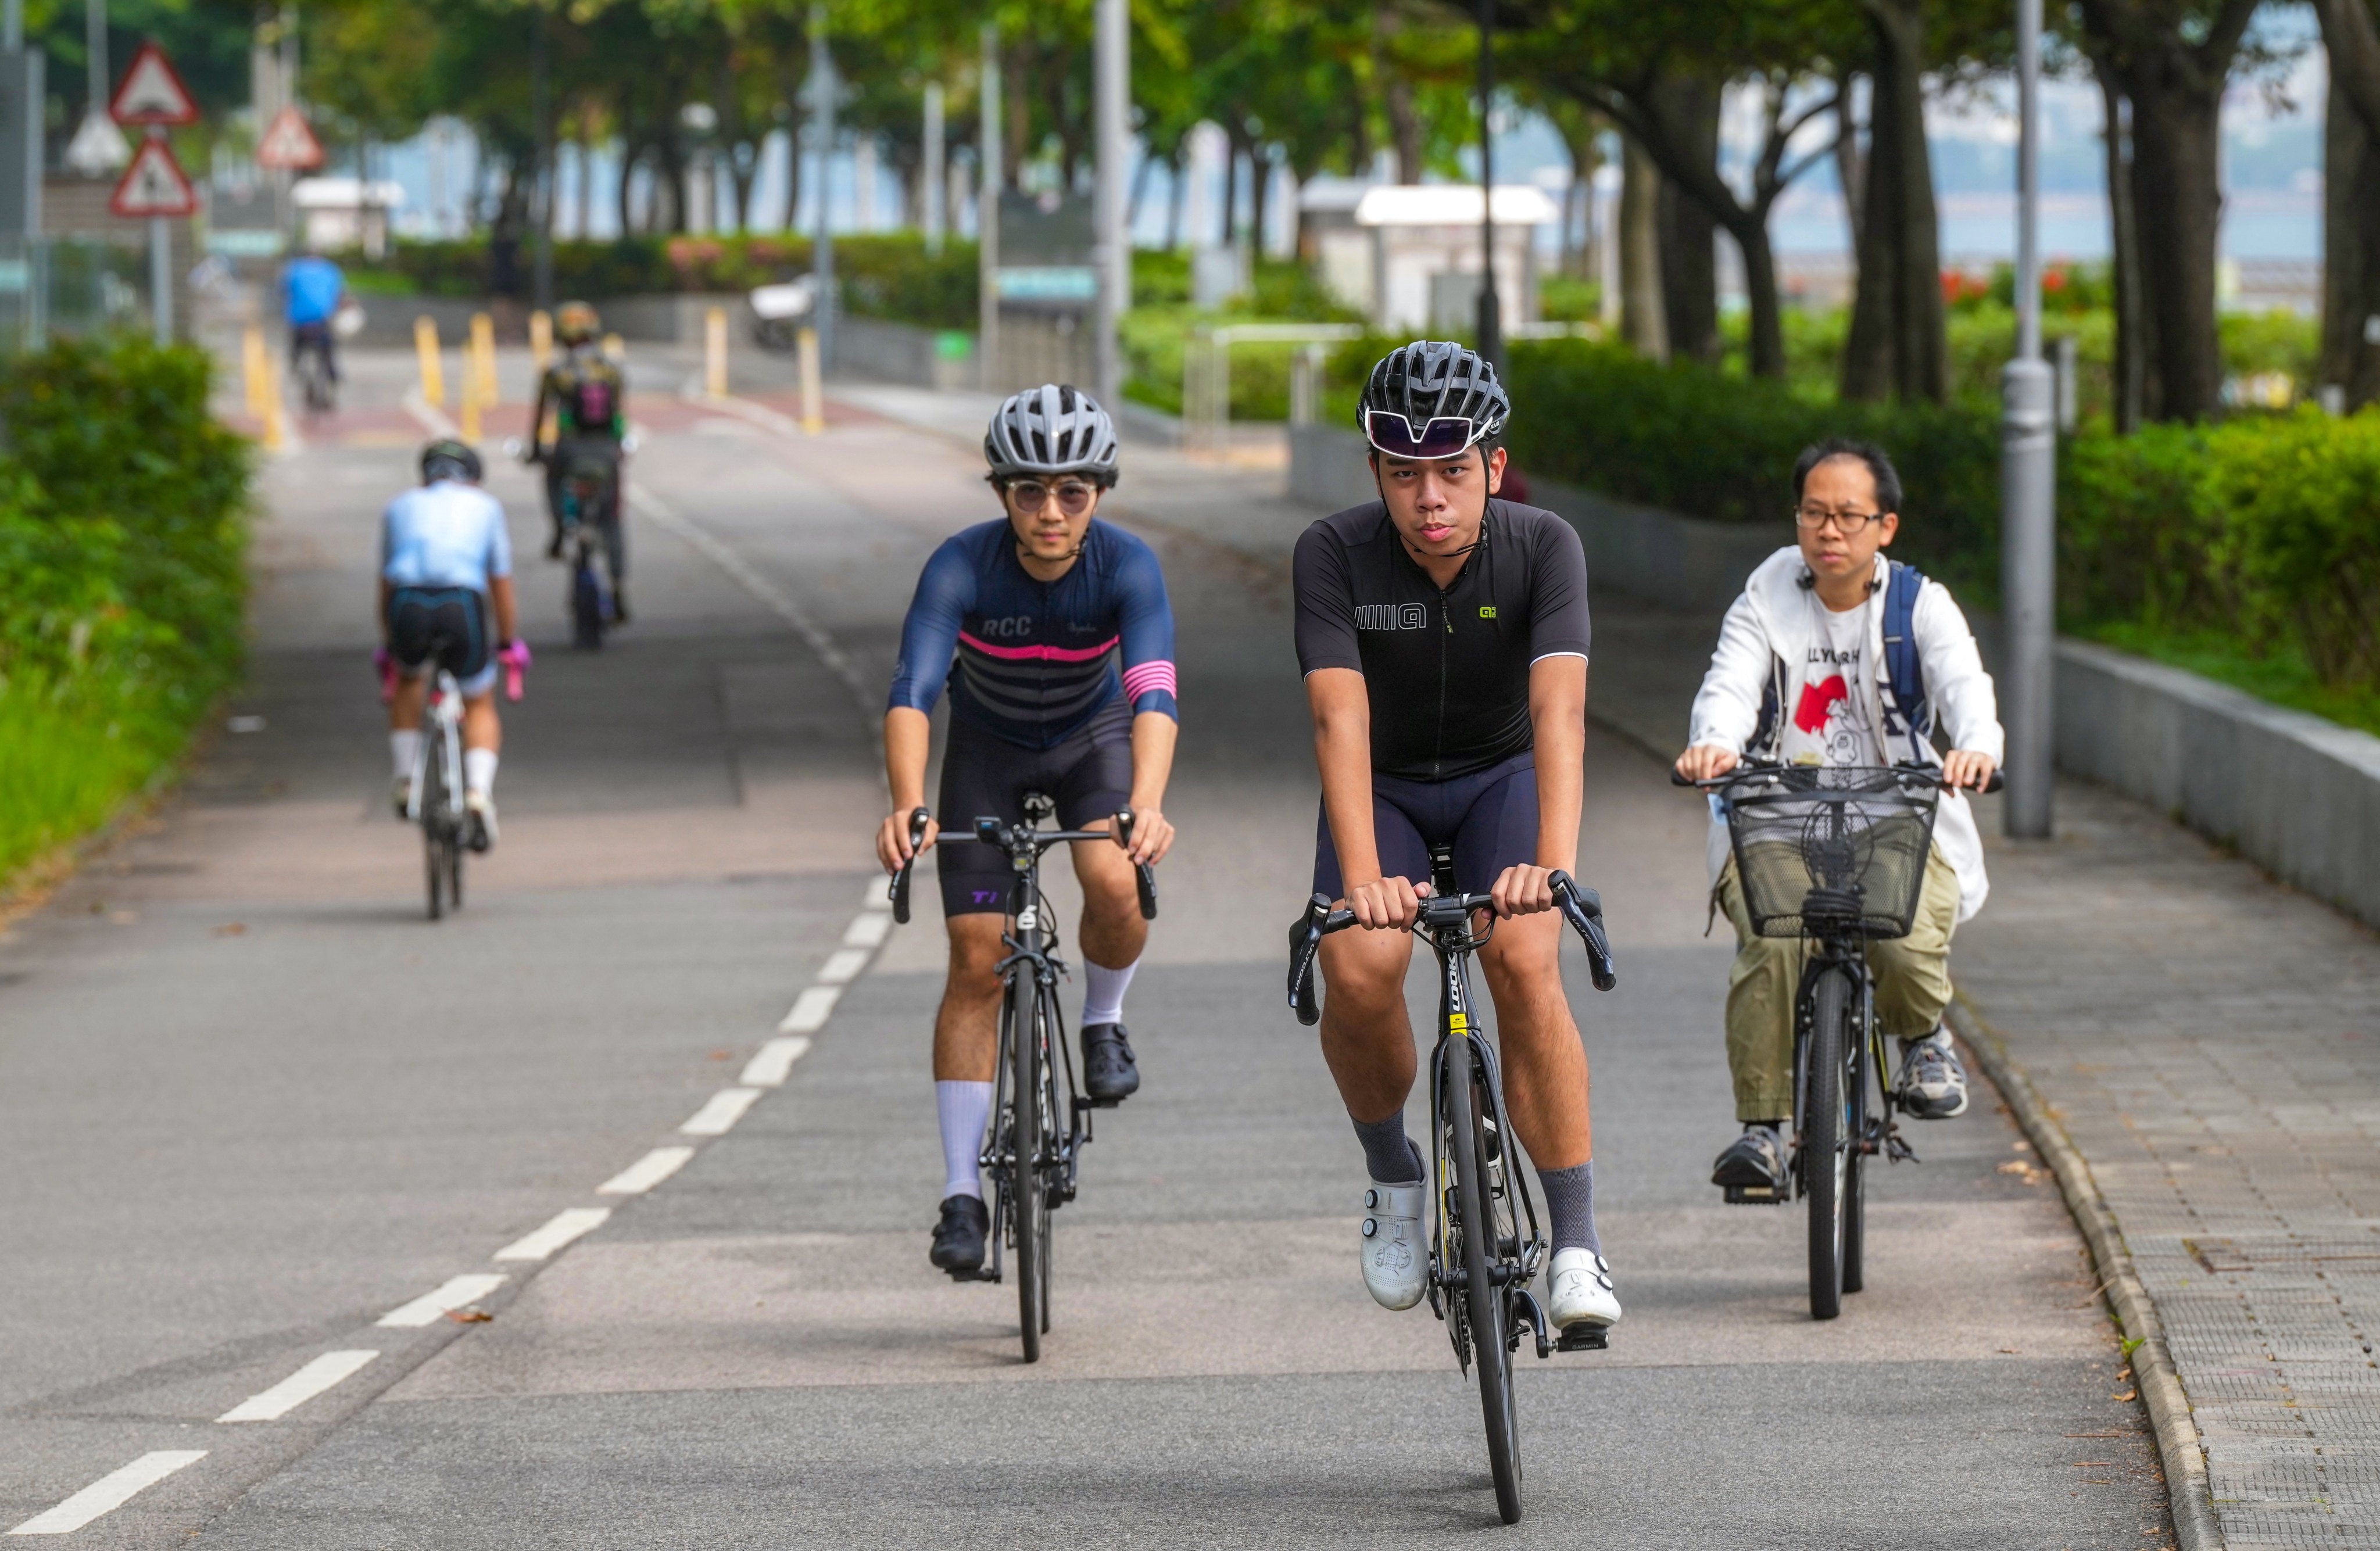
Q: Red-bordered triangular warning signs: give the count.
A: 3